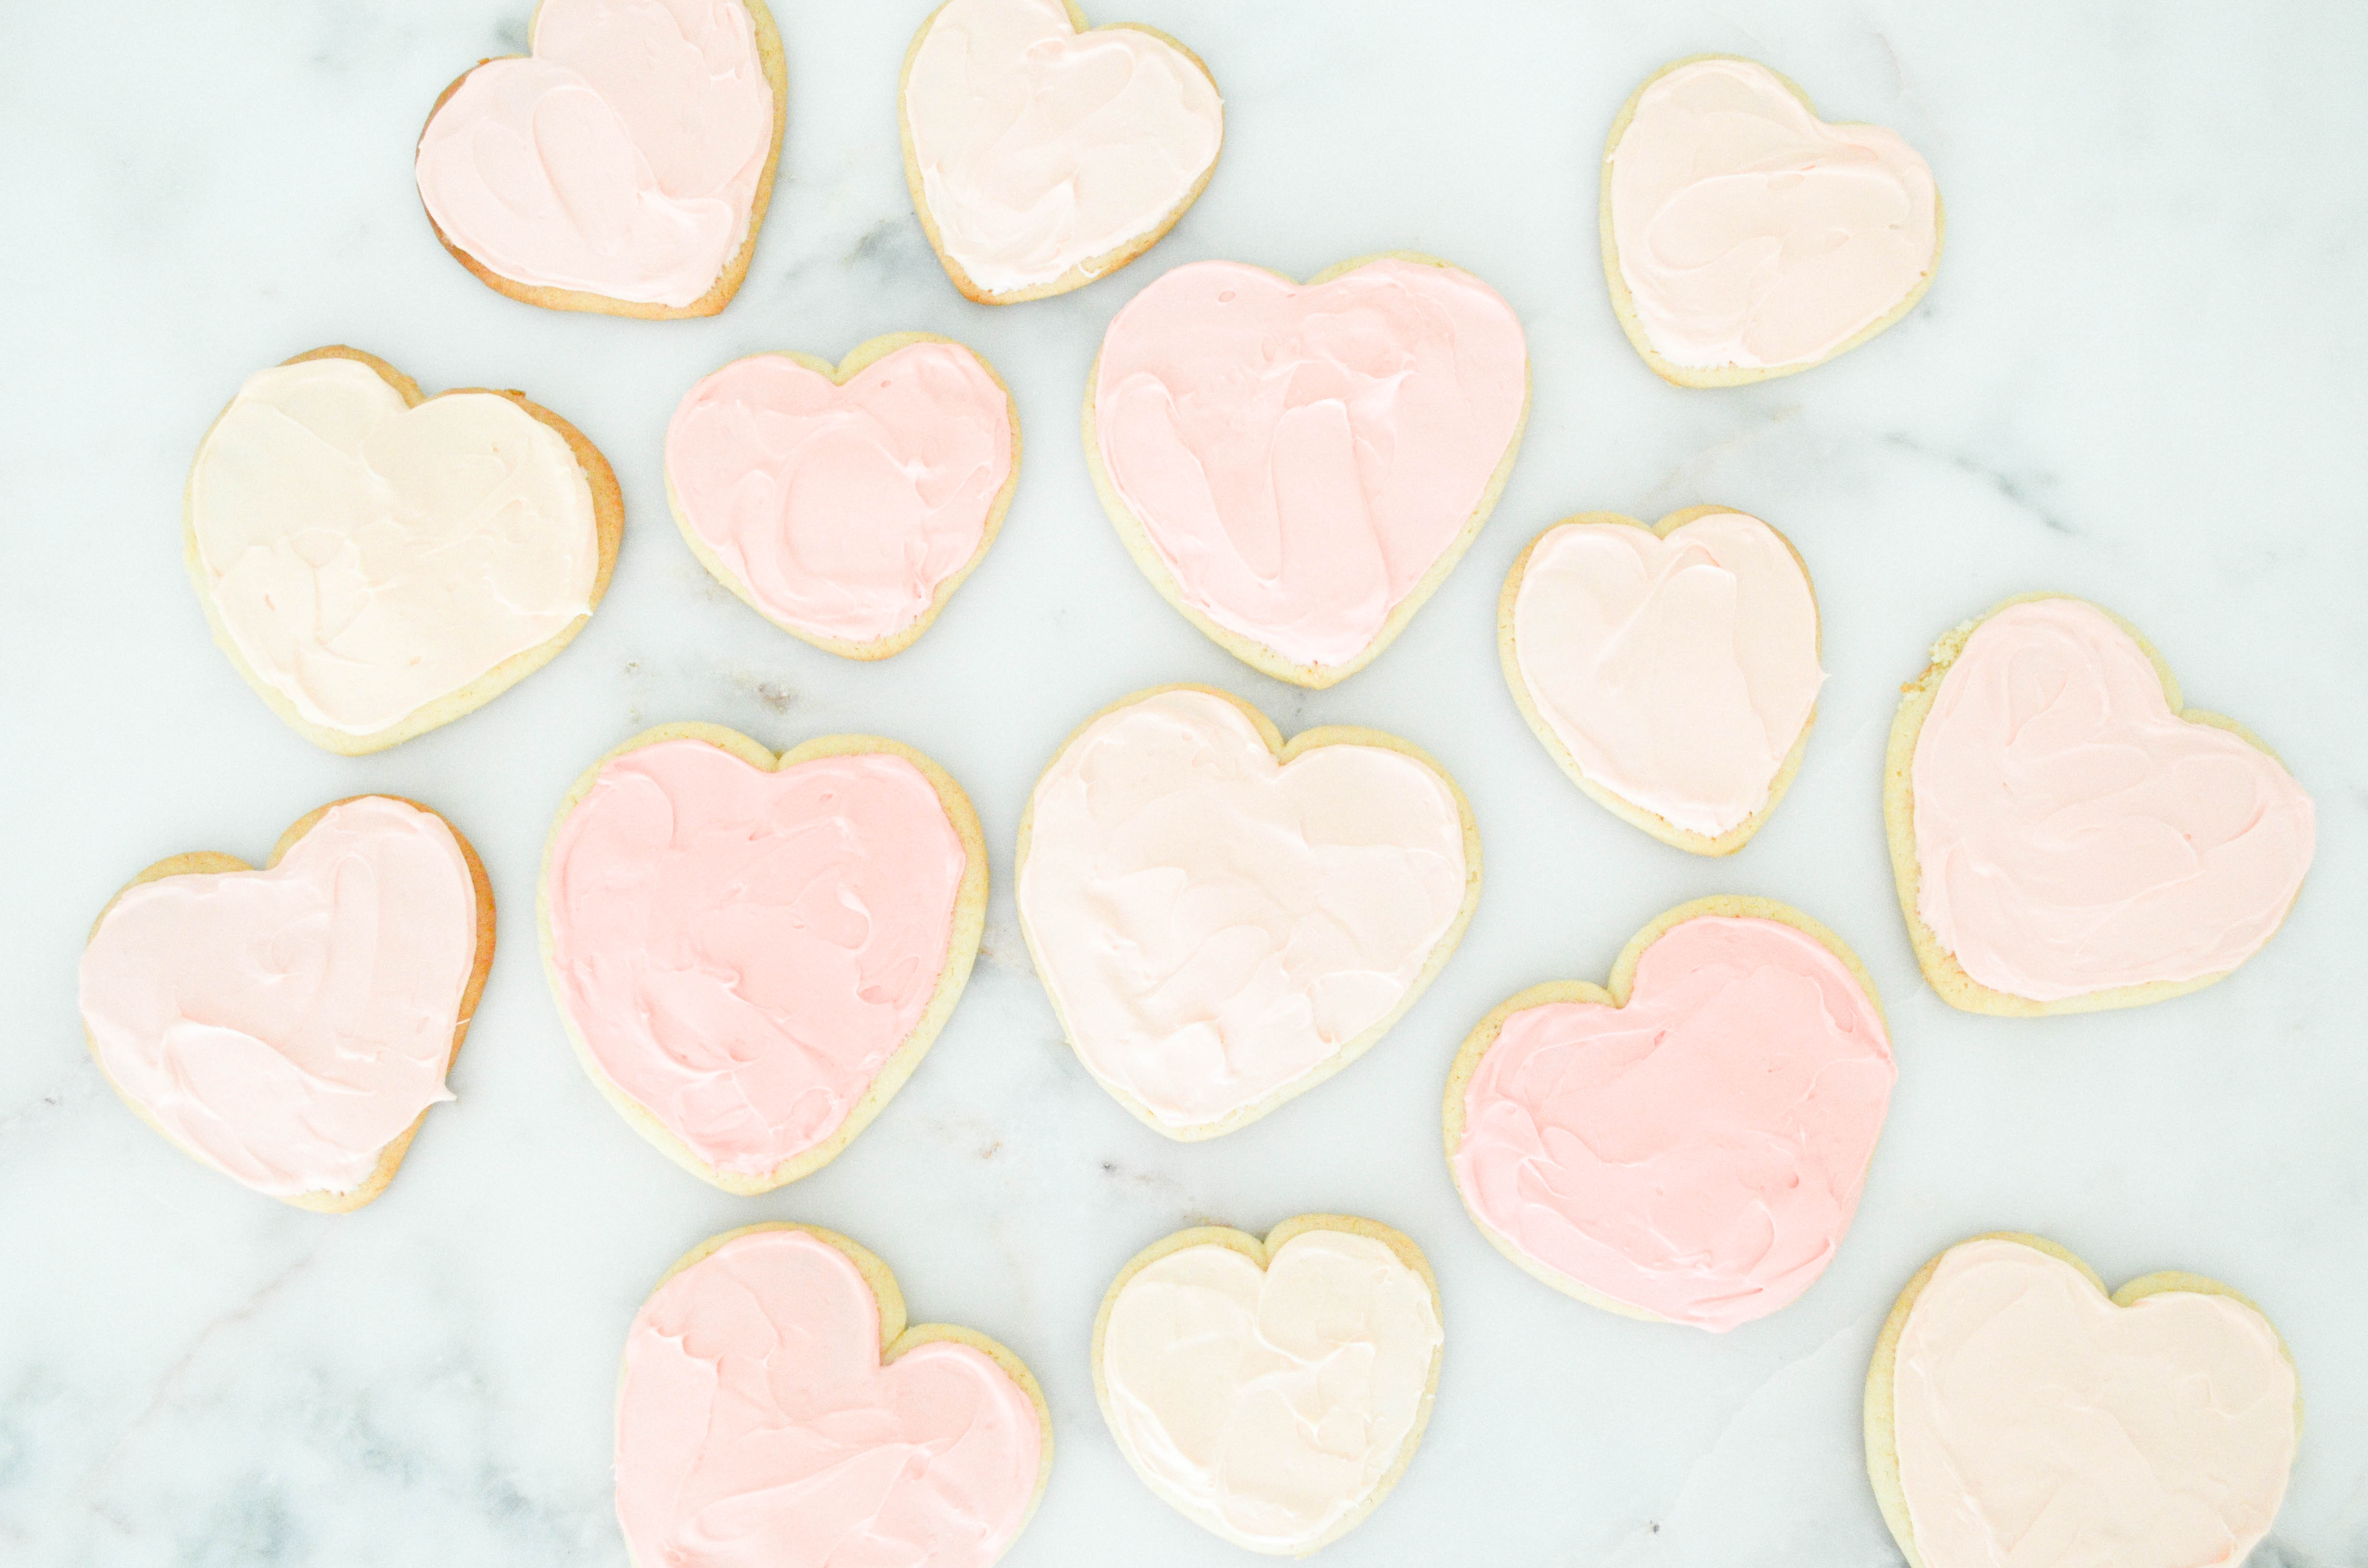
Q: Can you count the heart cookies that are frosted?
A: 15